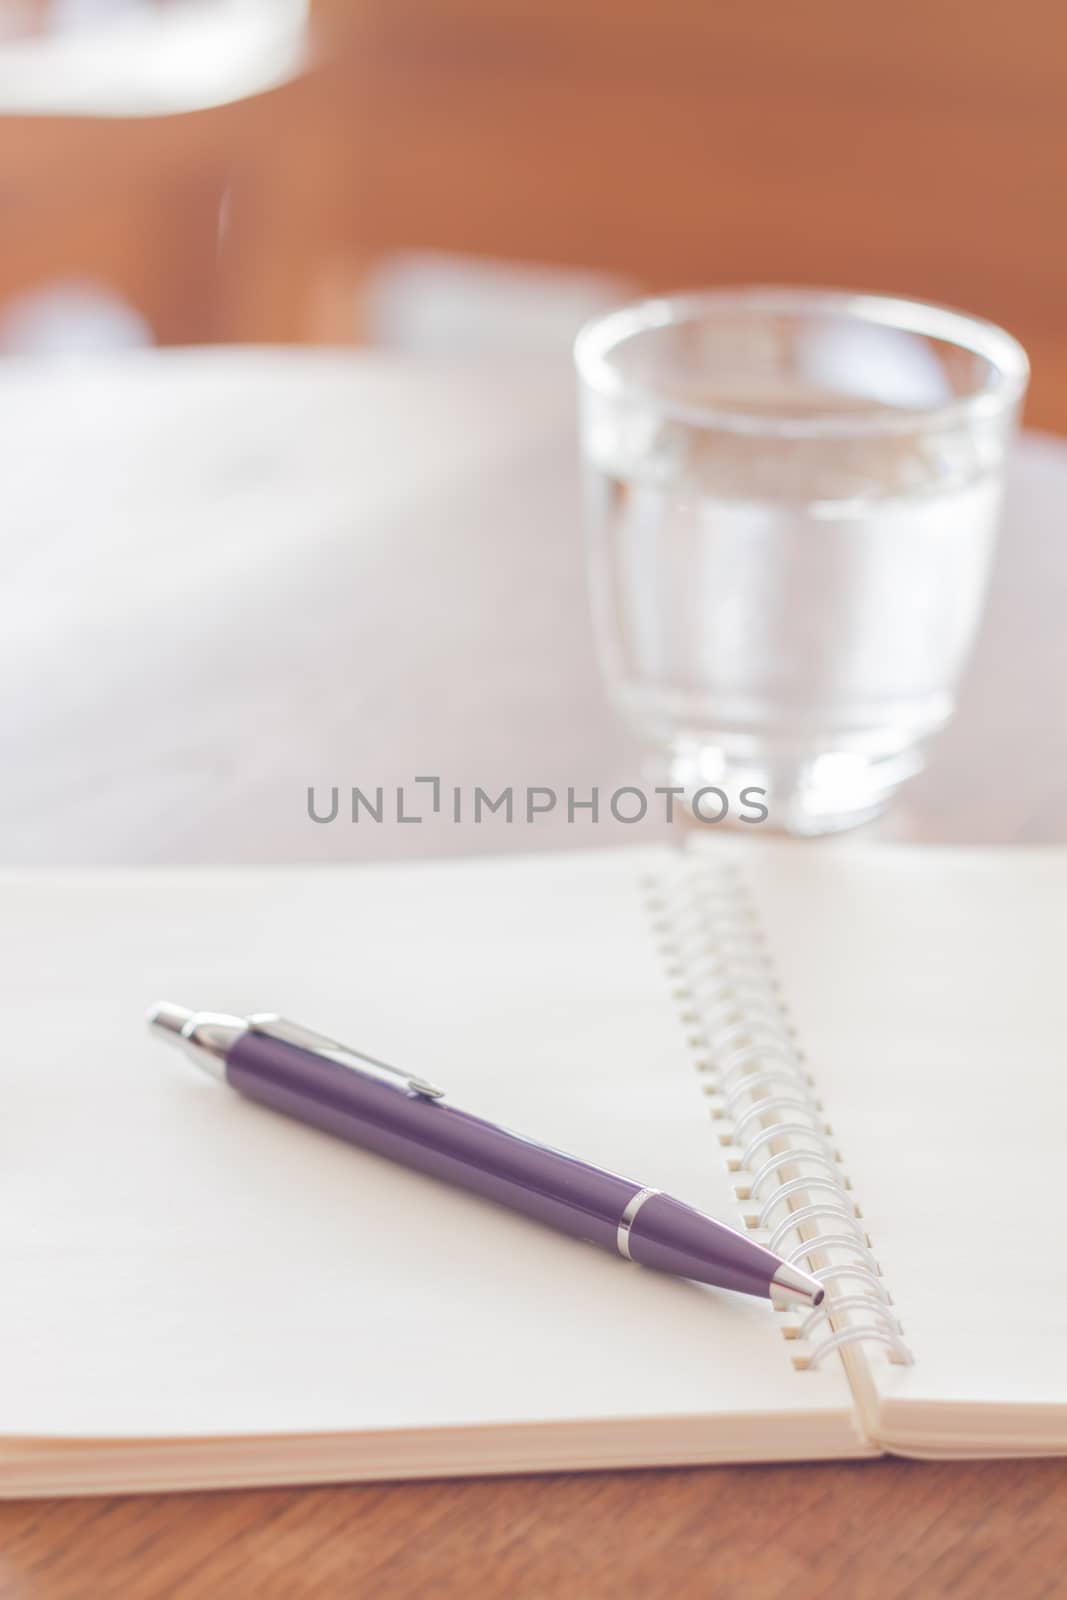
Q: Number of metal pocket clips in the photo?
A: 1